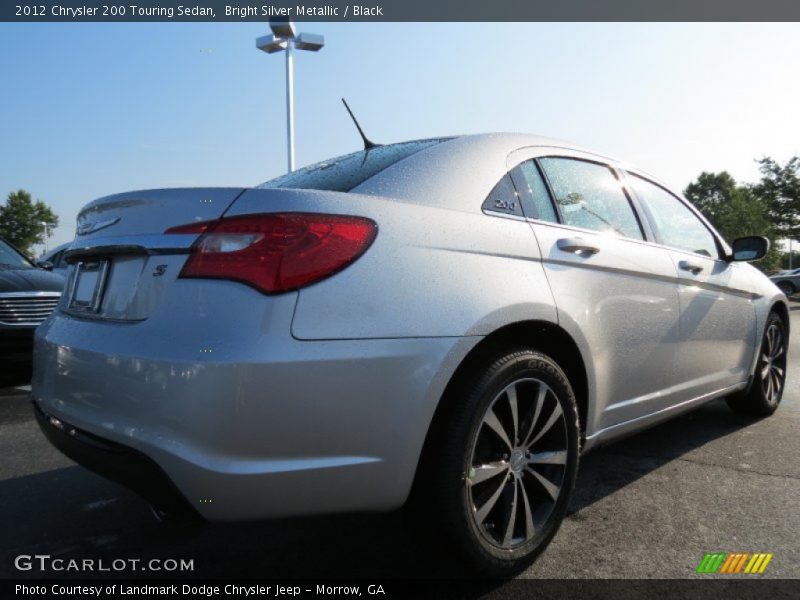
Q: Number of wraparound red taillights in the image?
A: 1